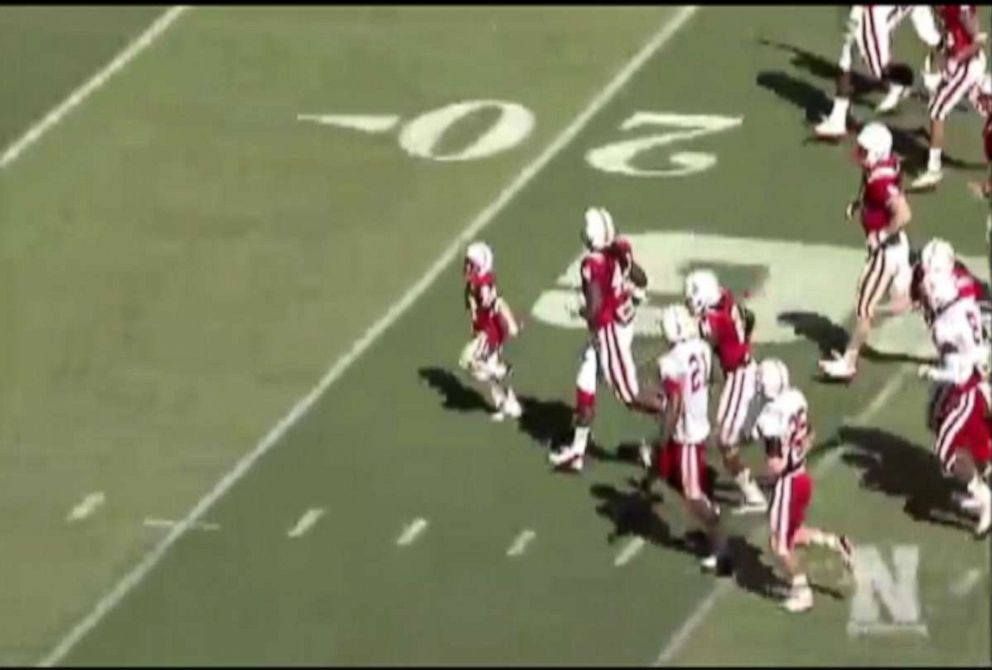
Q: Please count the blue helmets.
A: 0